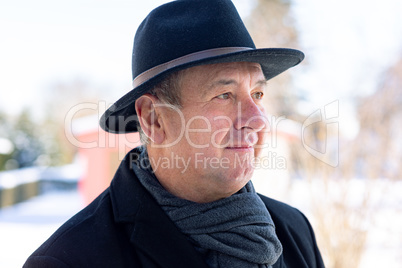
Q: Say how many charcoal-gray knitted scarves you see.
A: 1